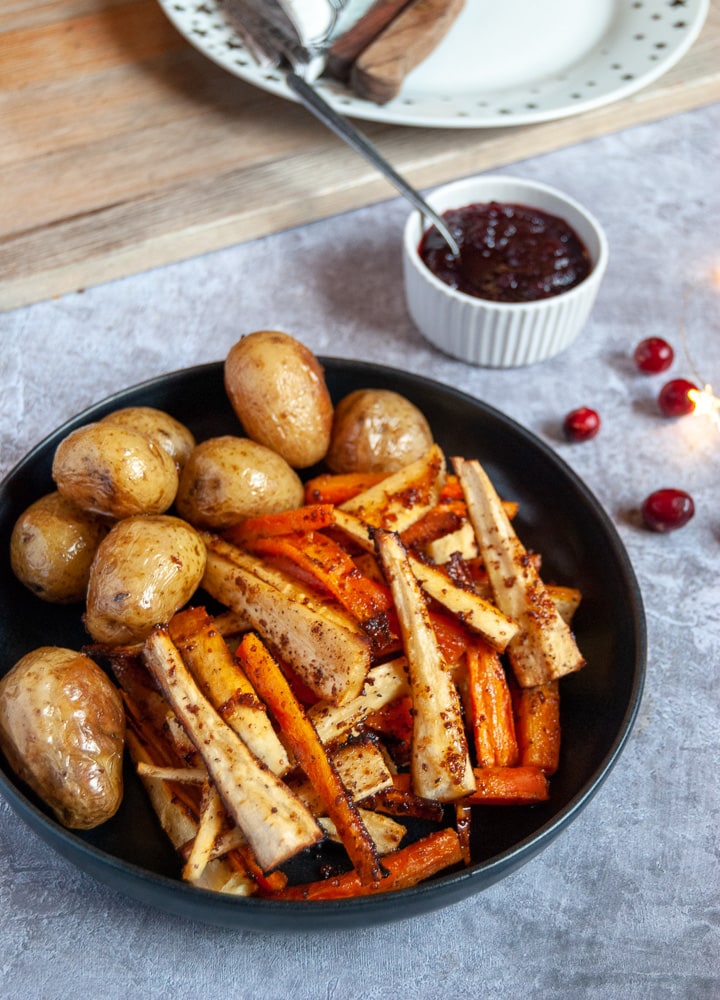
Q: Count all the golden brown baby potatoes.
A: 8